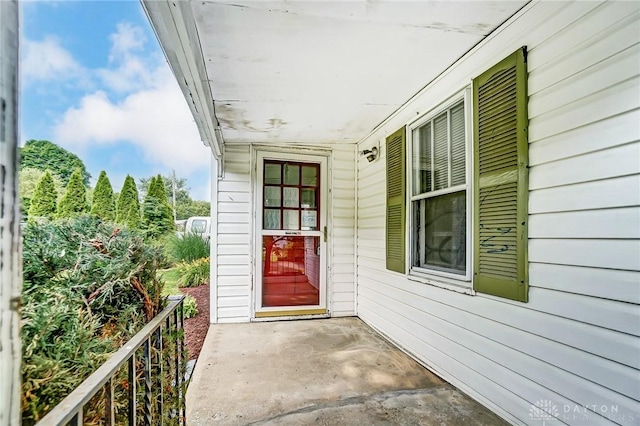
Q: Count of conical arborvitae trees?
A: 5